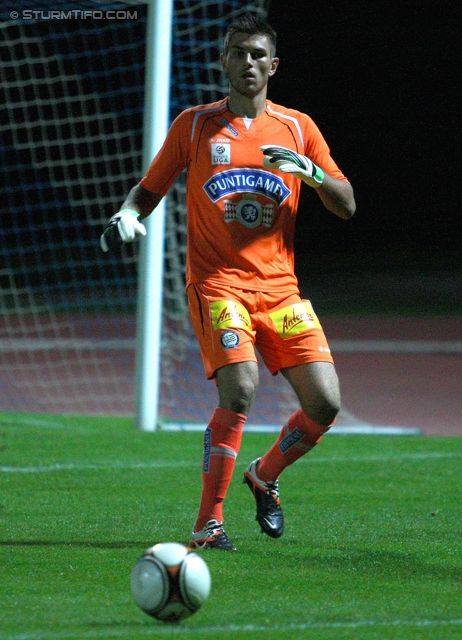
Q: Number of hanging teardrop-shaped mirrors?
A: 0